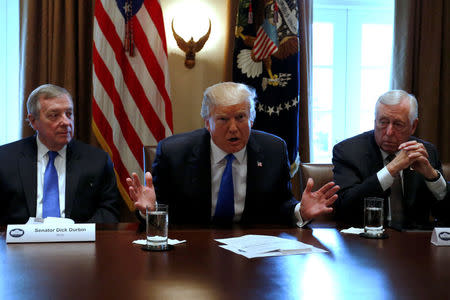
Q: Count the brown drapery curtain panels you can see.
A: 3